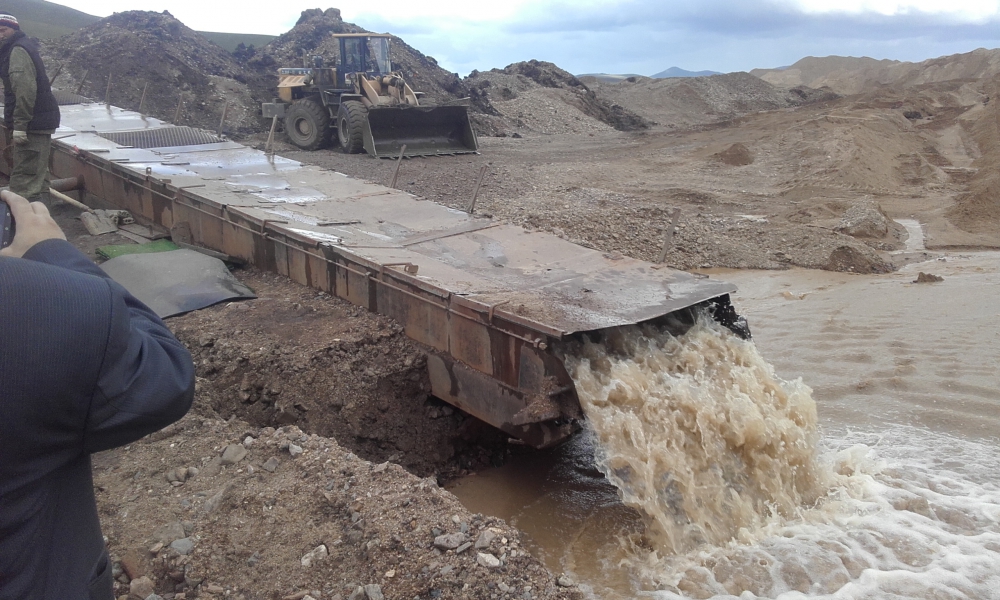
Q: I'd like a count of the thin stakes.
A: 10